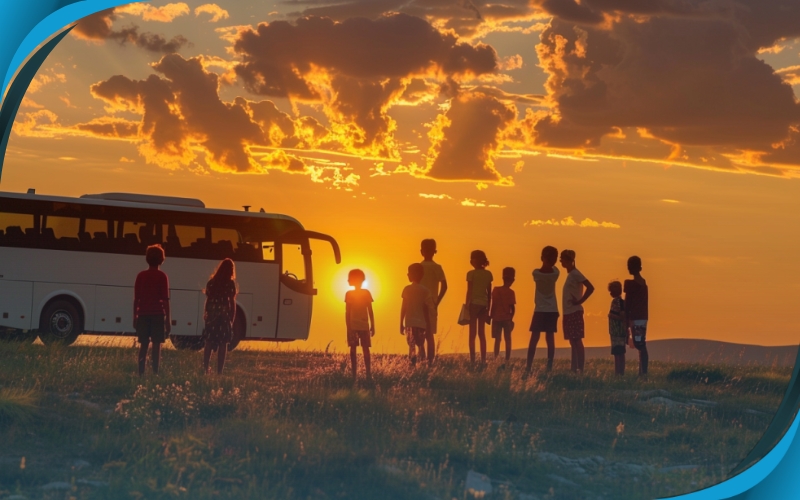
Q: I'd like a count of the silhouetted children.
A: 11